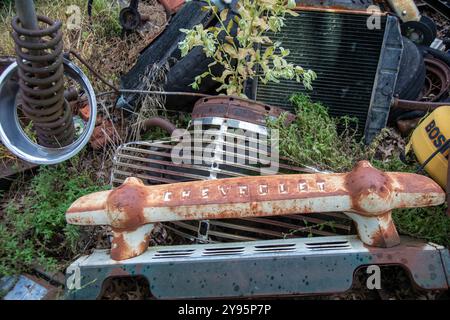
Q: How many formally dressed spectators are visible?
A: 0